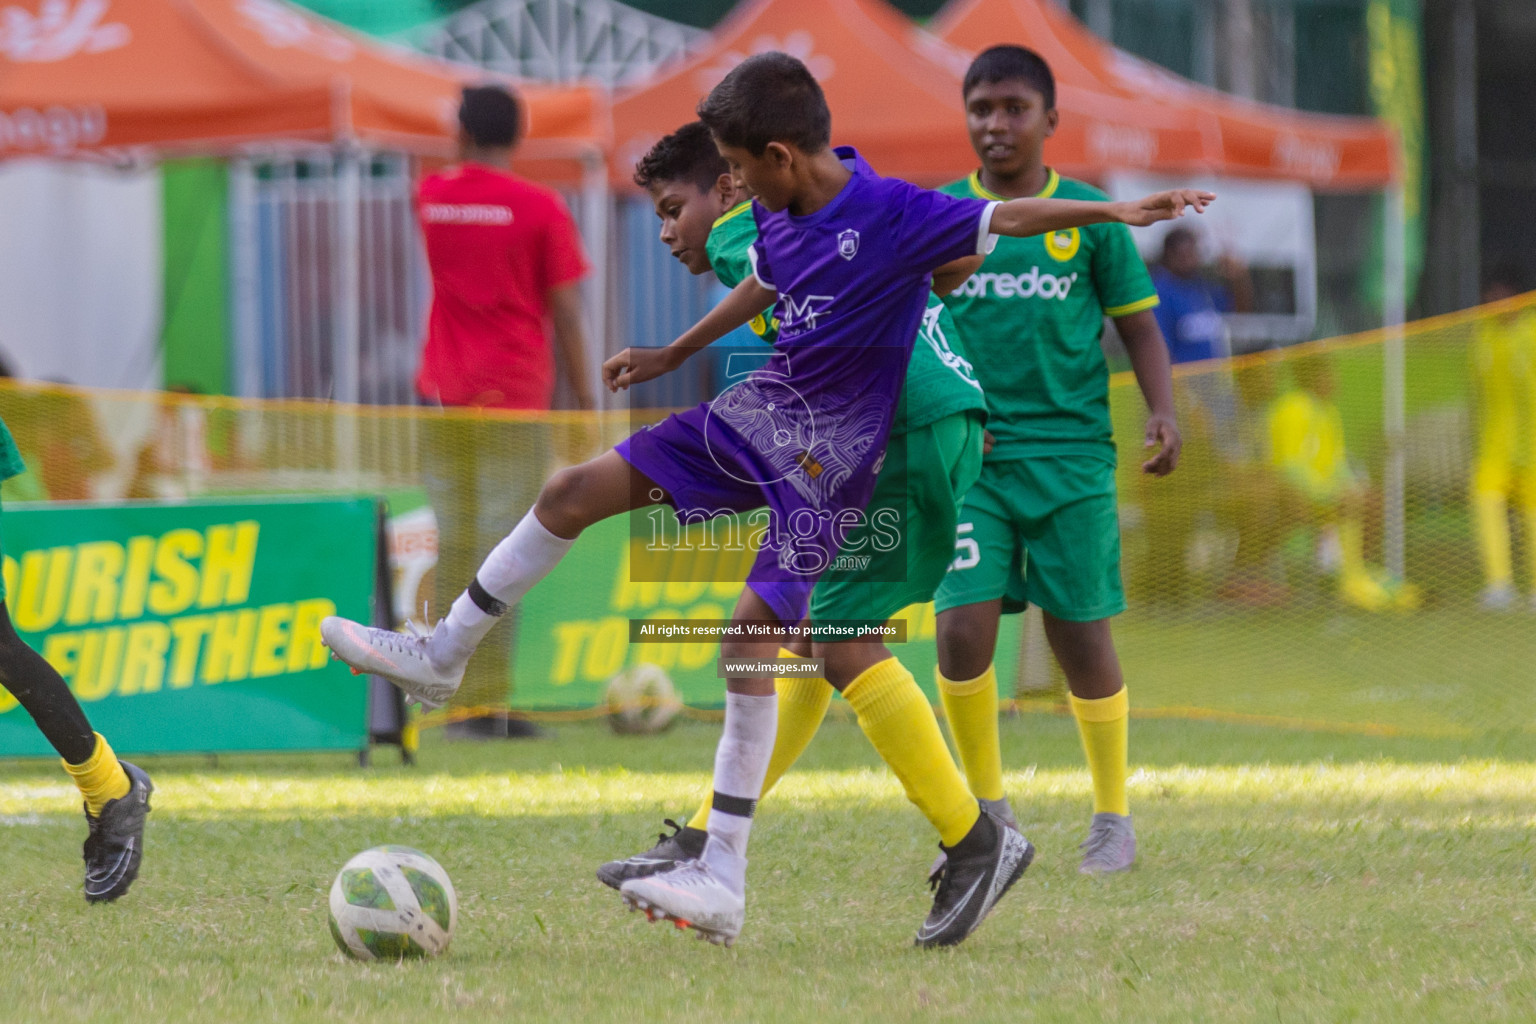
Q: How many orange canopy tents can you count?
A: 3